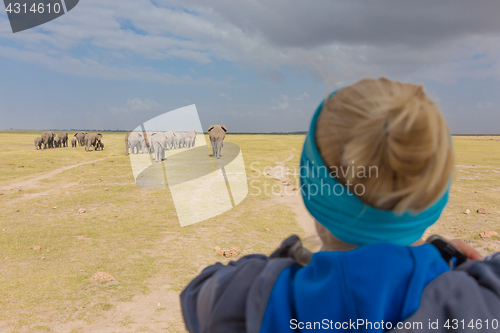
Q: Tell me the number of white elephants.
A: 0